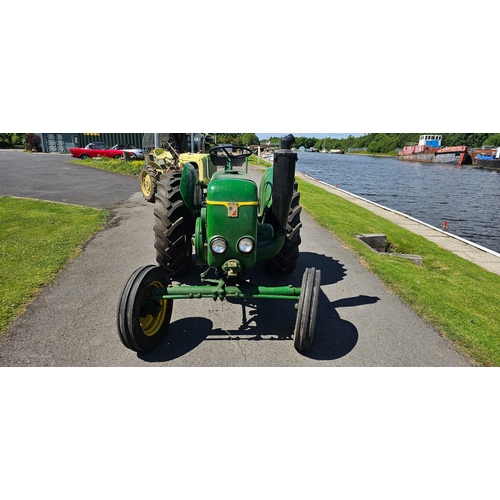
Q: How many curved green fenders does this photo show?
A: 2